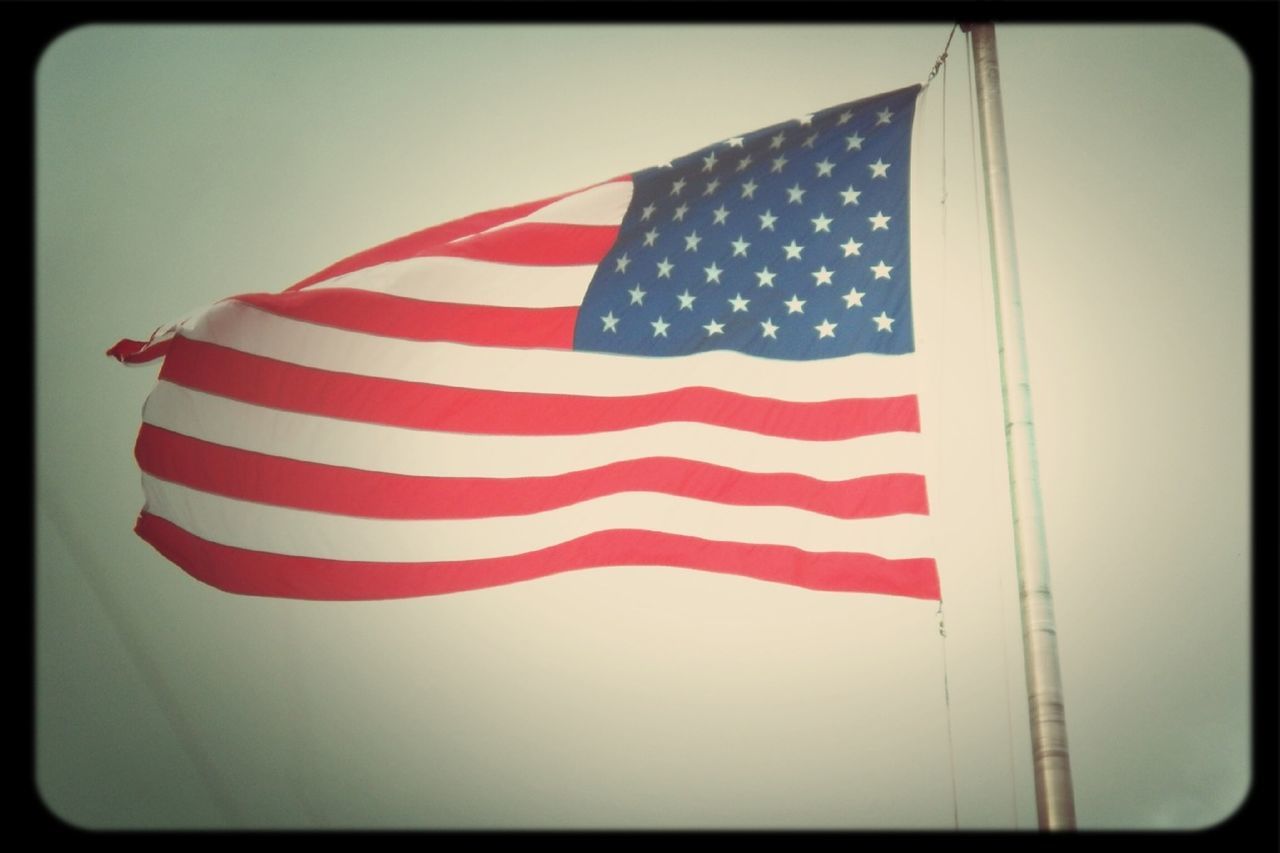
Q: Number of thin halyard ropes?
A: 2